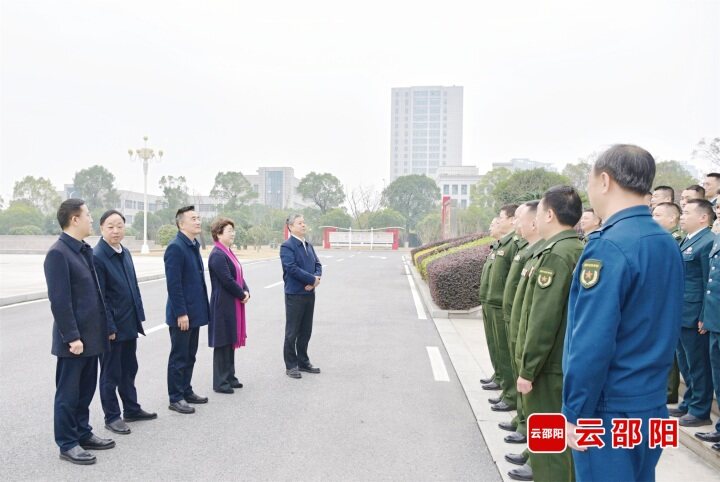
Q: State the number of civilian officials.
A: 5